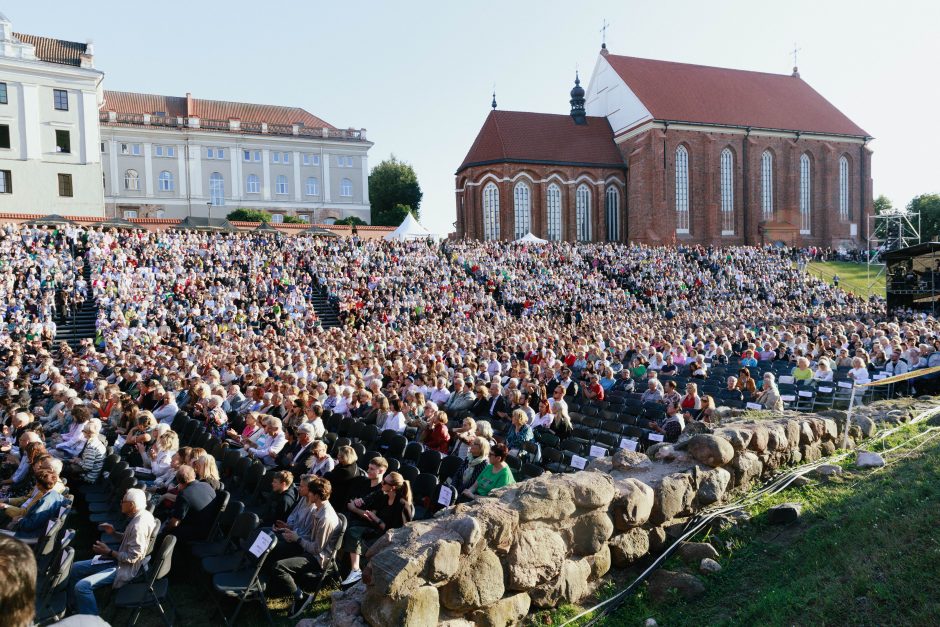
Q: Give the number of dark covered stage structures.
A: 1